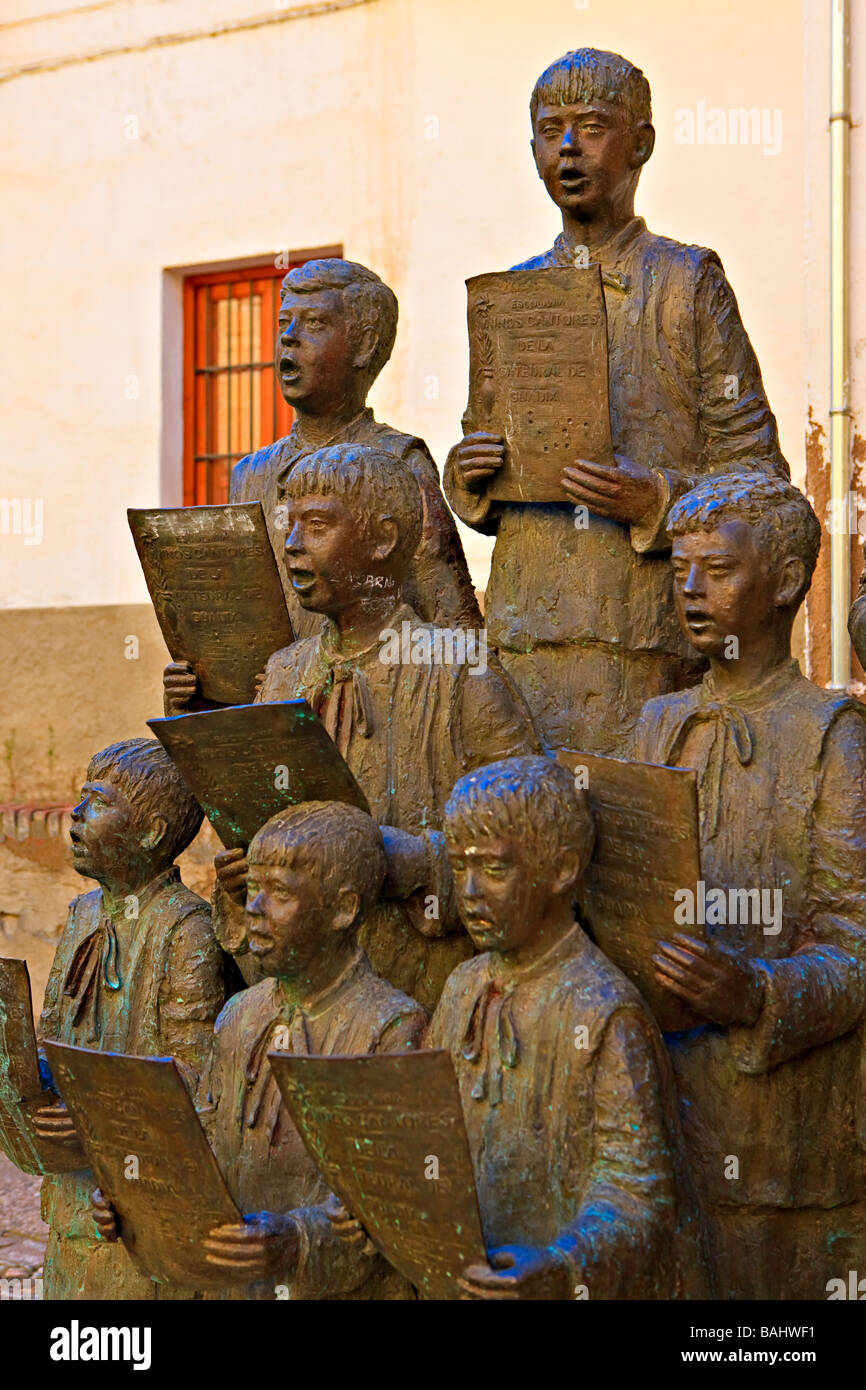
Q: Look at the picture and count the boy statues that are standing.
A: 7